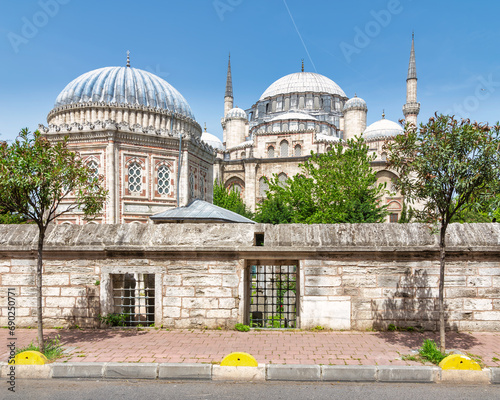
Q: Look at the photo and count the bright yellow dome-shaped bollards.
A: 3